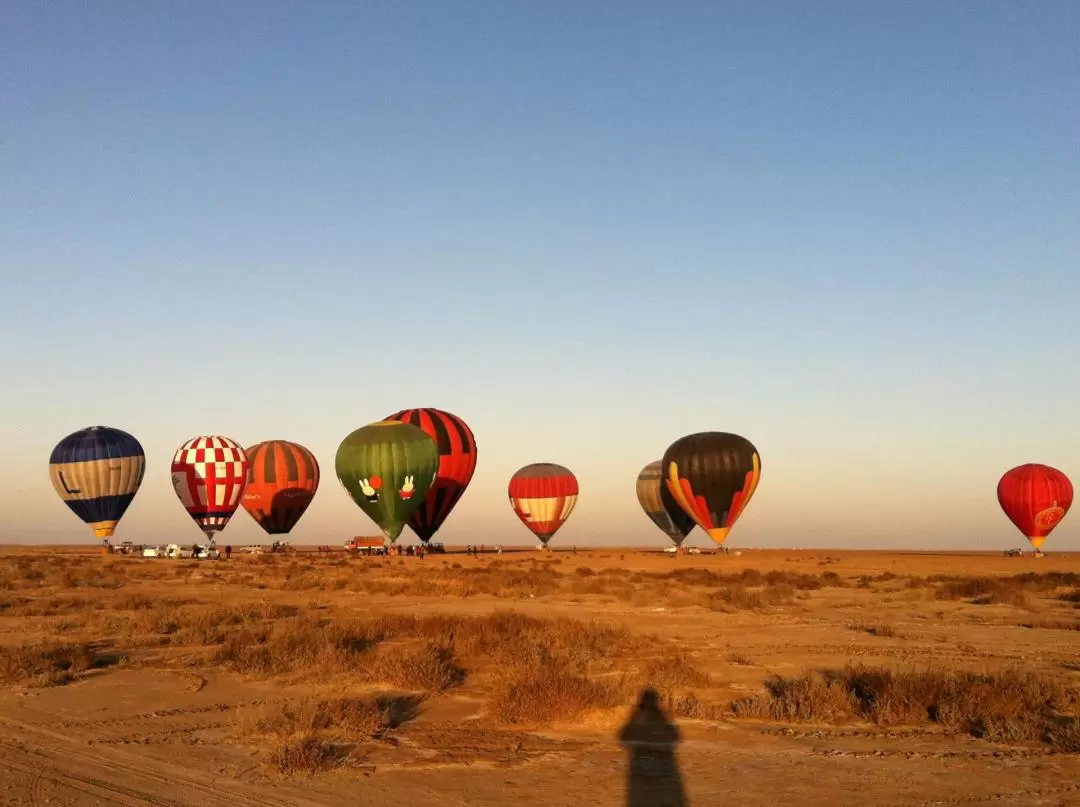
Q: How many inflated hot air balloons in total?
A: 9